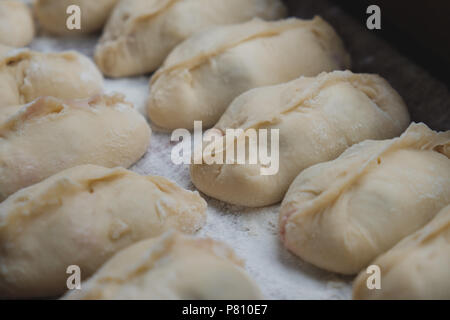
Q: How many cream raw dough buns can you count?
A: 11